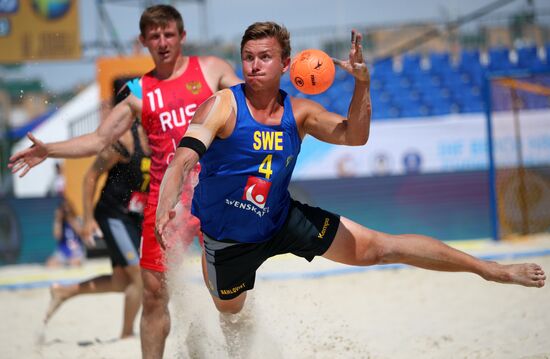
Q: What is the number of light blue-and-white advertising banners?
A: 1